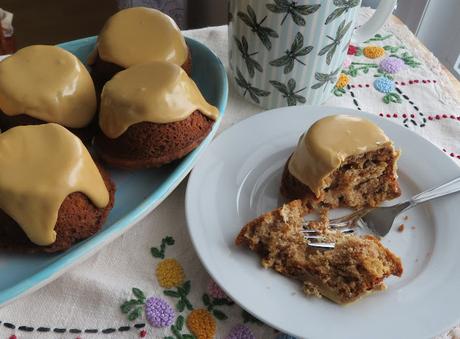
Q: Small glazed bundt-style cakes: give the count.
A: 5